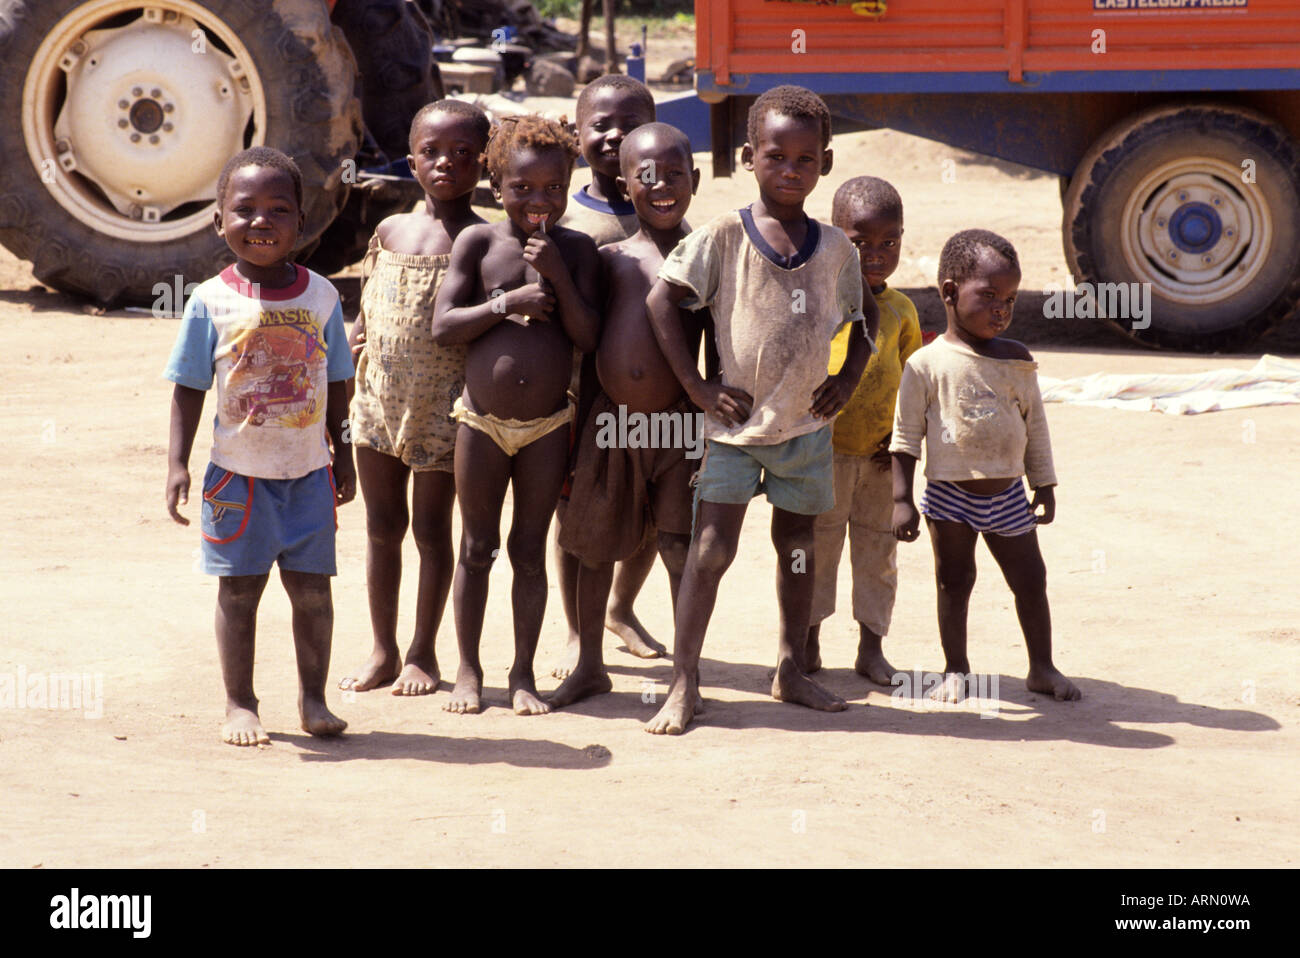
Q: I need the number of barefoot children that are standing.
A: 8